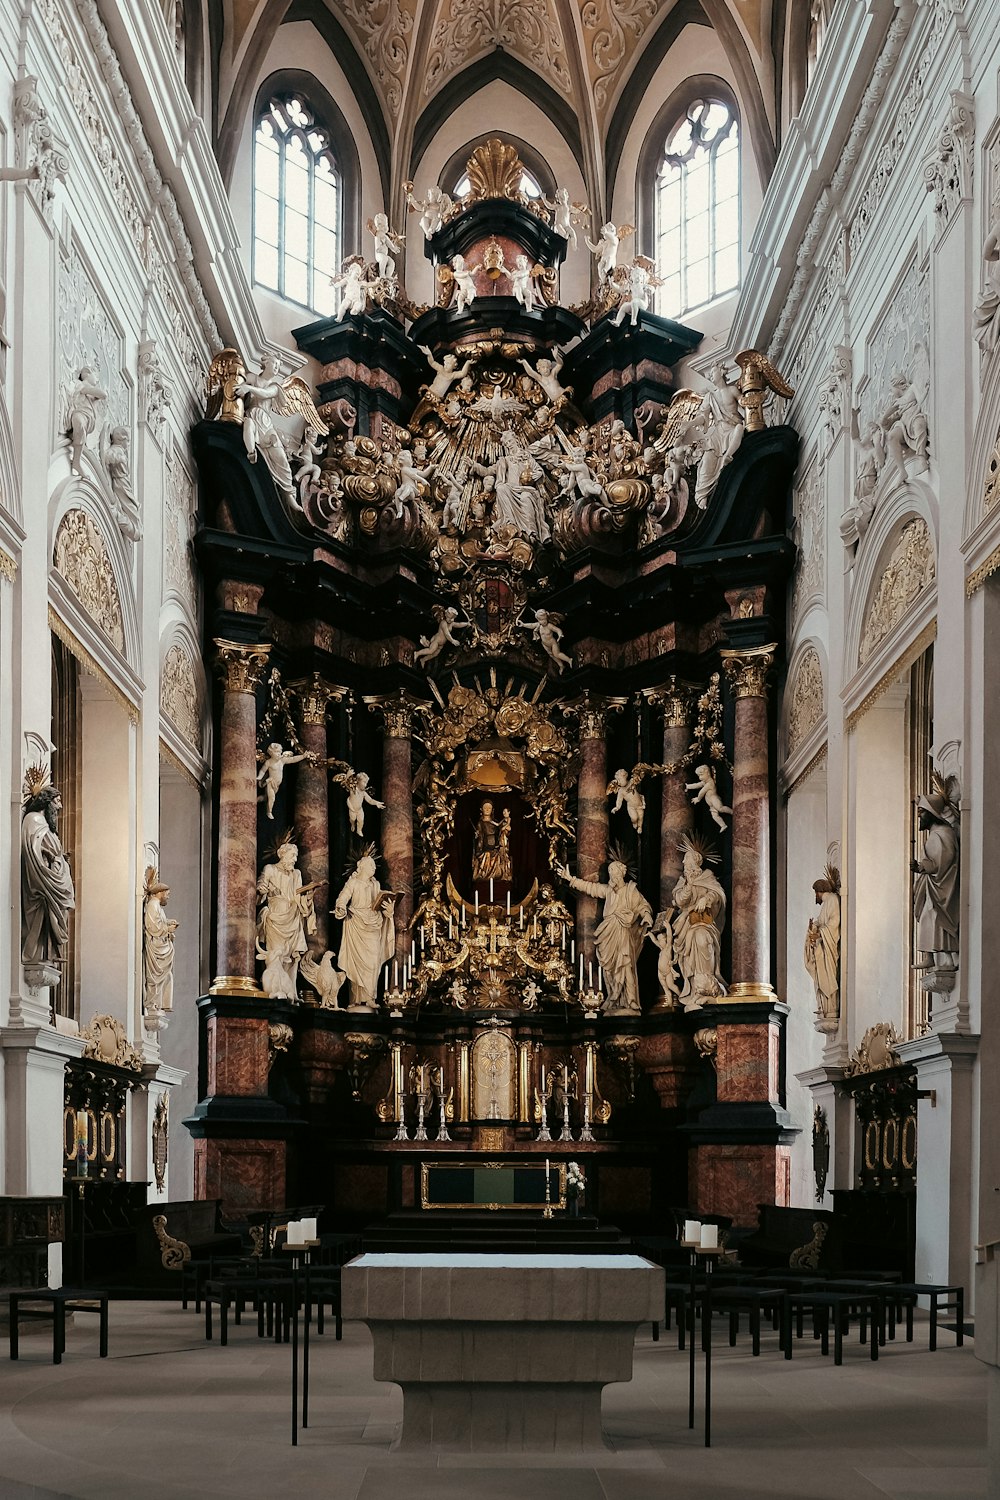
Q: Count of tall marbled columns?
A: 6